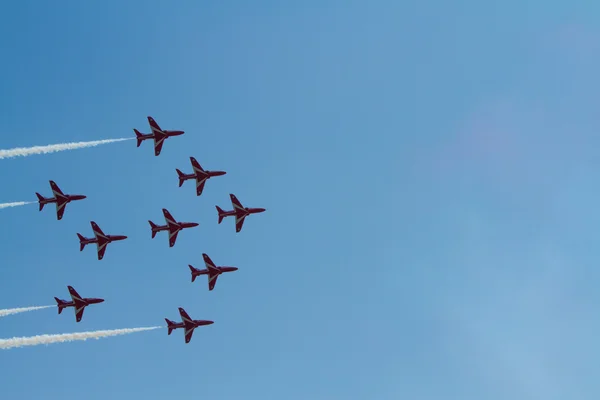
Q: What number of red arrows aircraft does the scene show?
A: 9